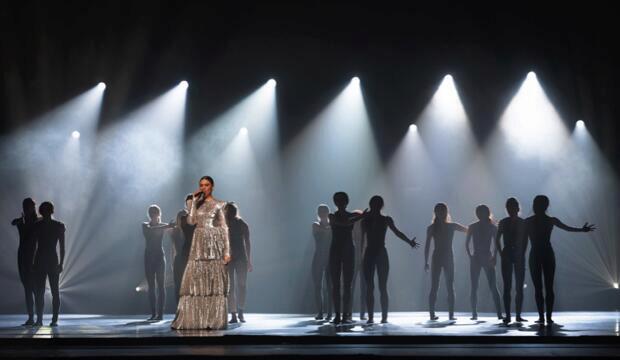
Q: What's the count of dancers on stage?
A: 13